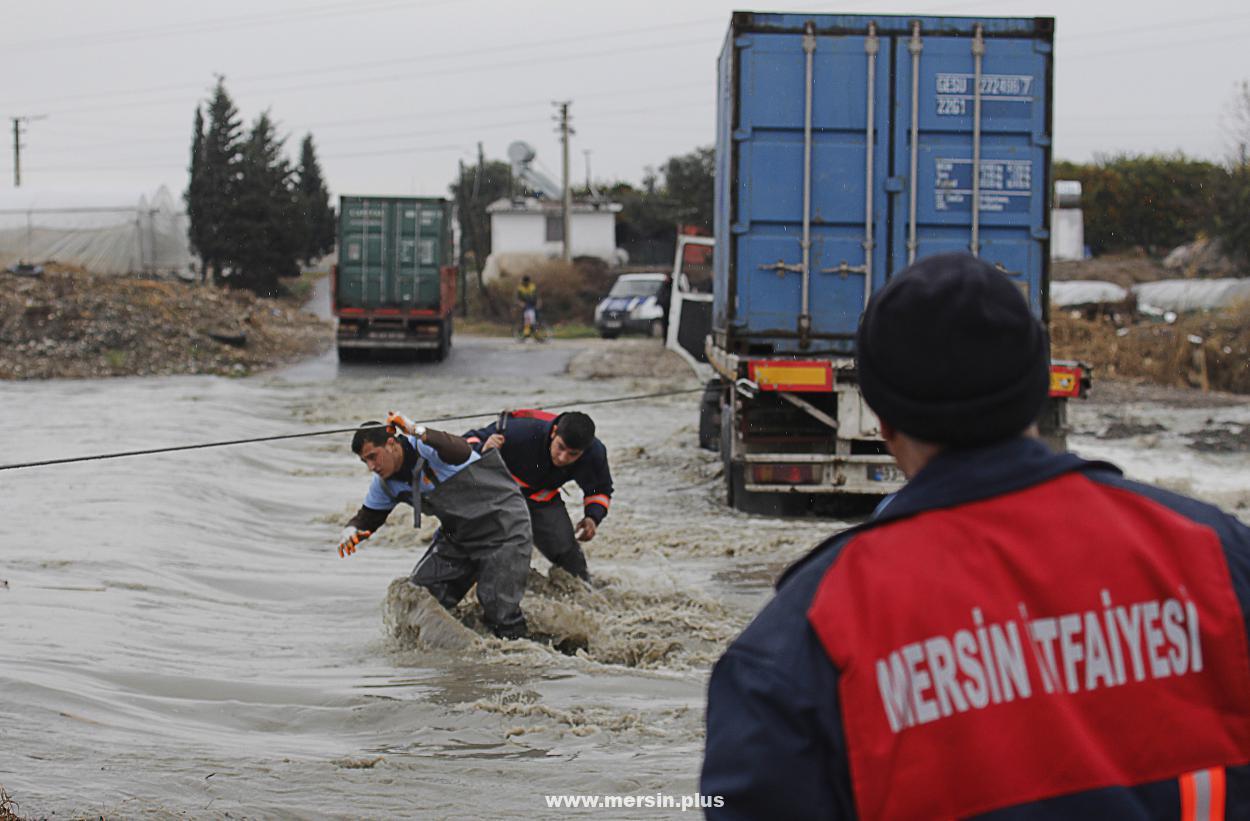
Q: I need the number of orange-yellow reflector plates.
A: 2